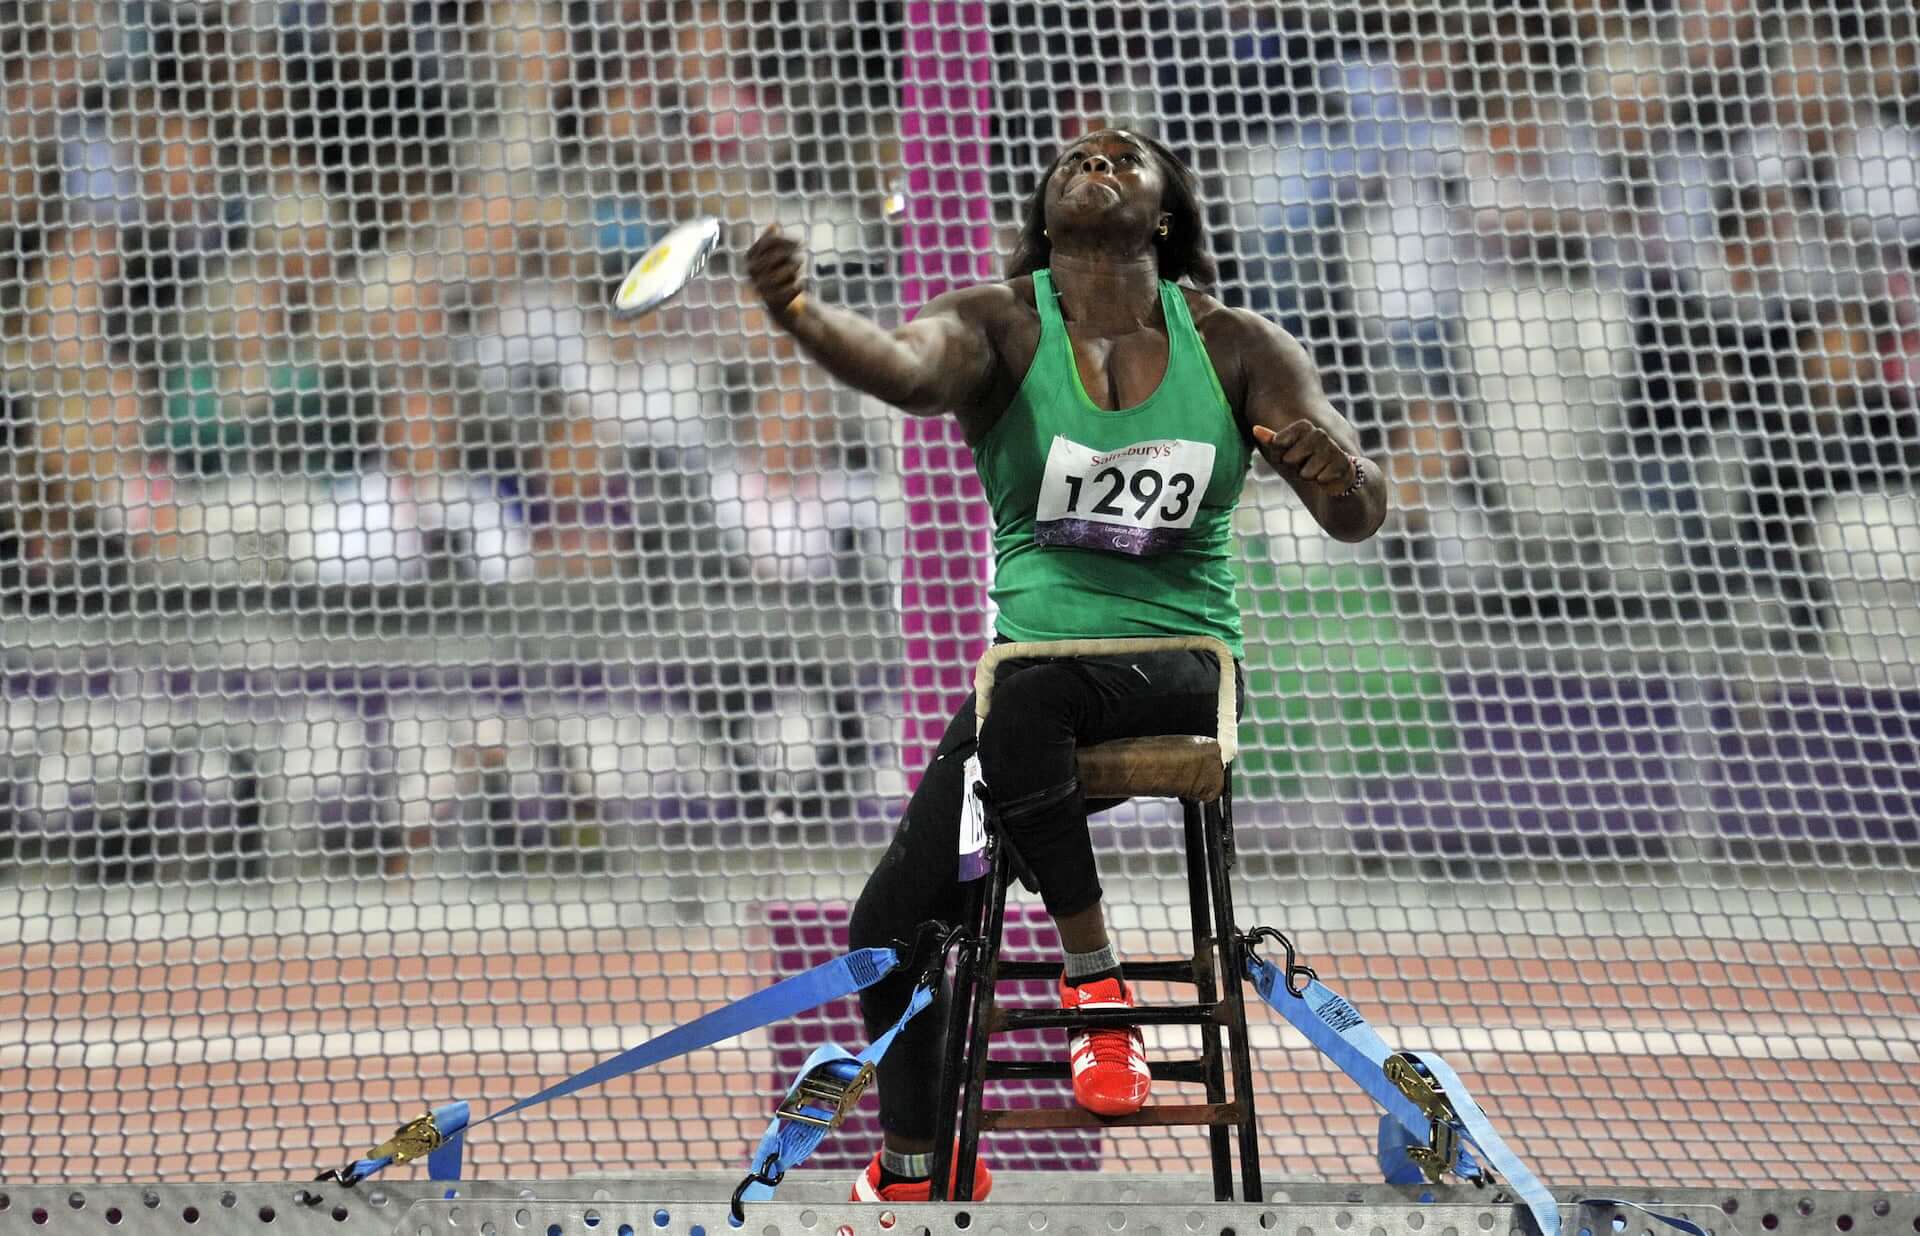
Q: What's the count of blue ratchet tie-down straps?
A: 4